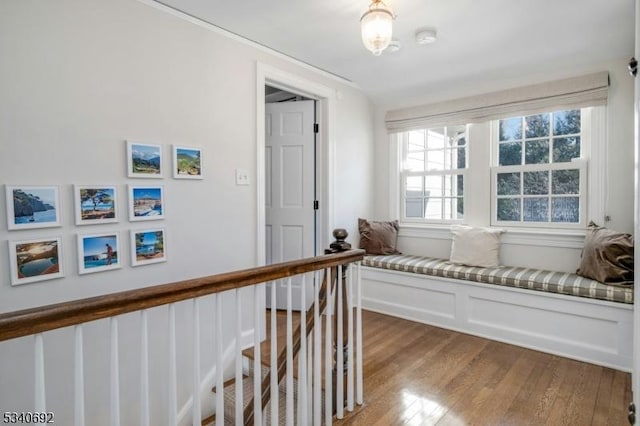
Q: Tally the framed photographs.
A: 8